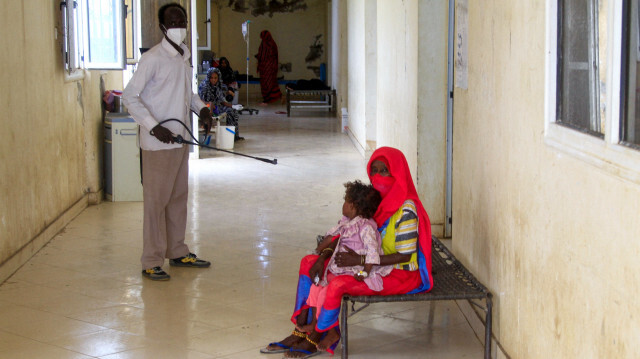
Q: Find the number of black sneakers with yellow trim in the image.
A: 2